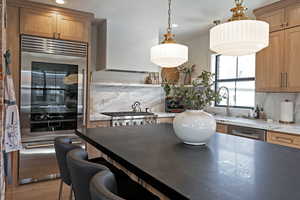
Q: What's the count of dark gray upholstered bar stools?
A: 3